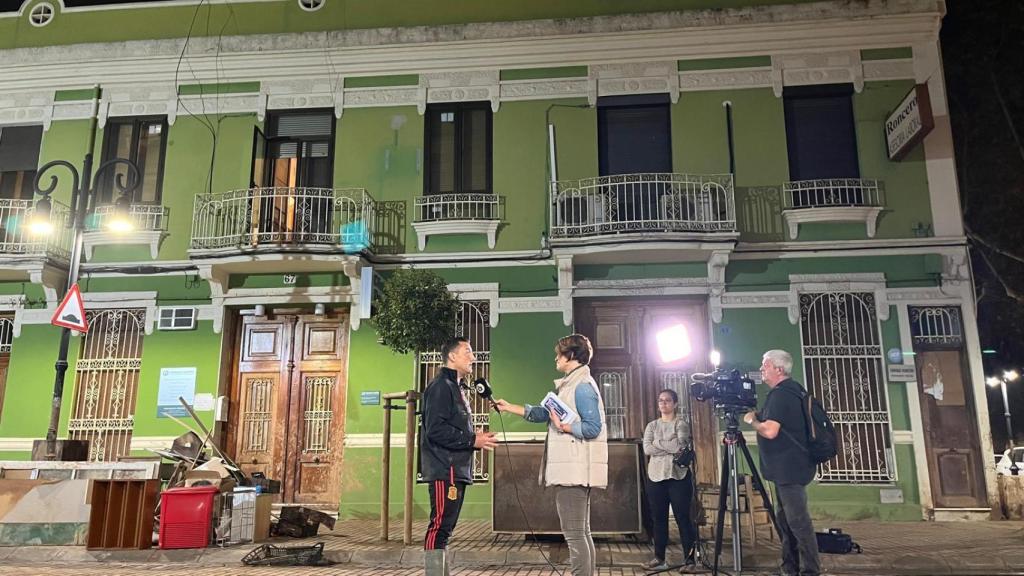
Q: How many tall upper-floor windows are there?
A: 6